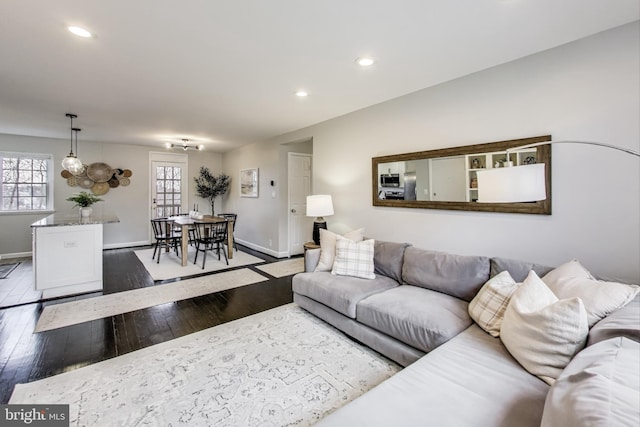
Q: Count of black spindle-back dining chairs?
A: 4